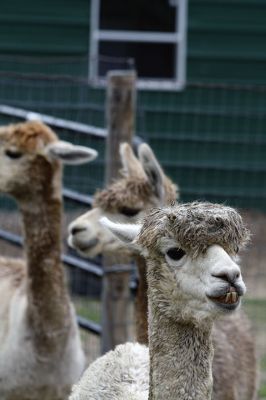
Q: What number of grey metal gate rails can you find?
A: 4